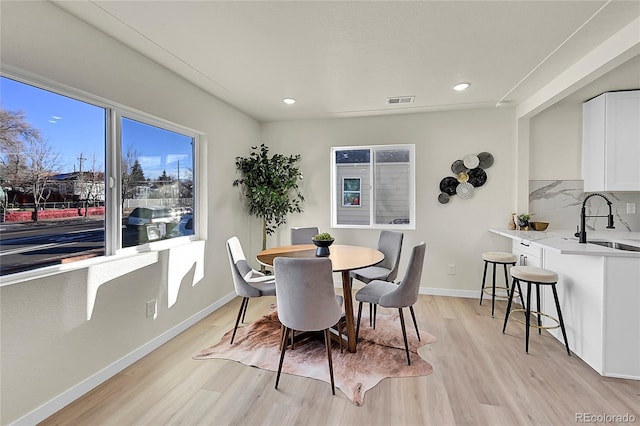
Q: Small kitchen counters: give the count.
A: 1